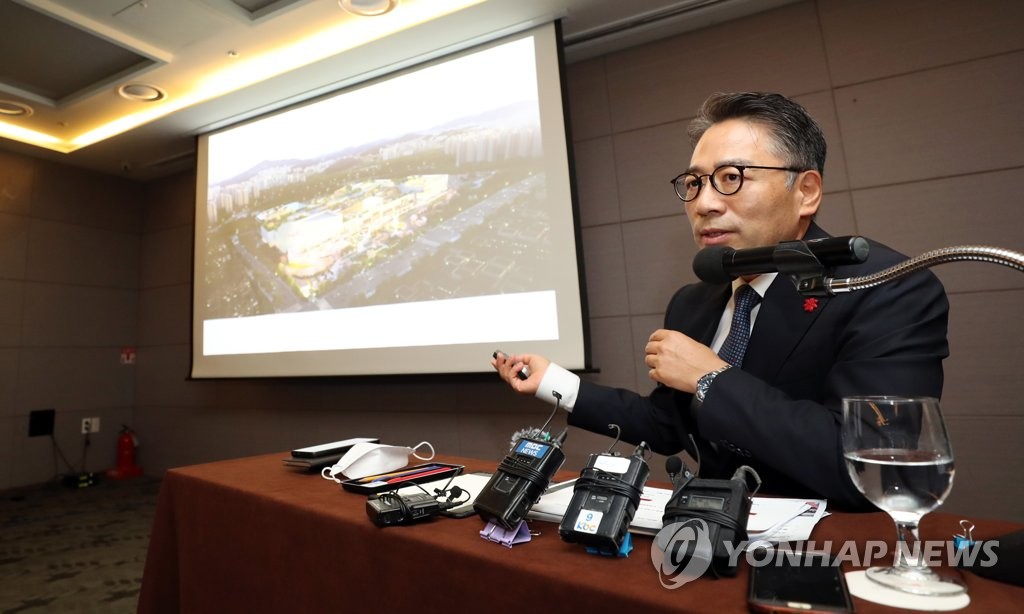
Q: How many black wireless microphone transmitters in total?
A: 4